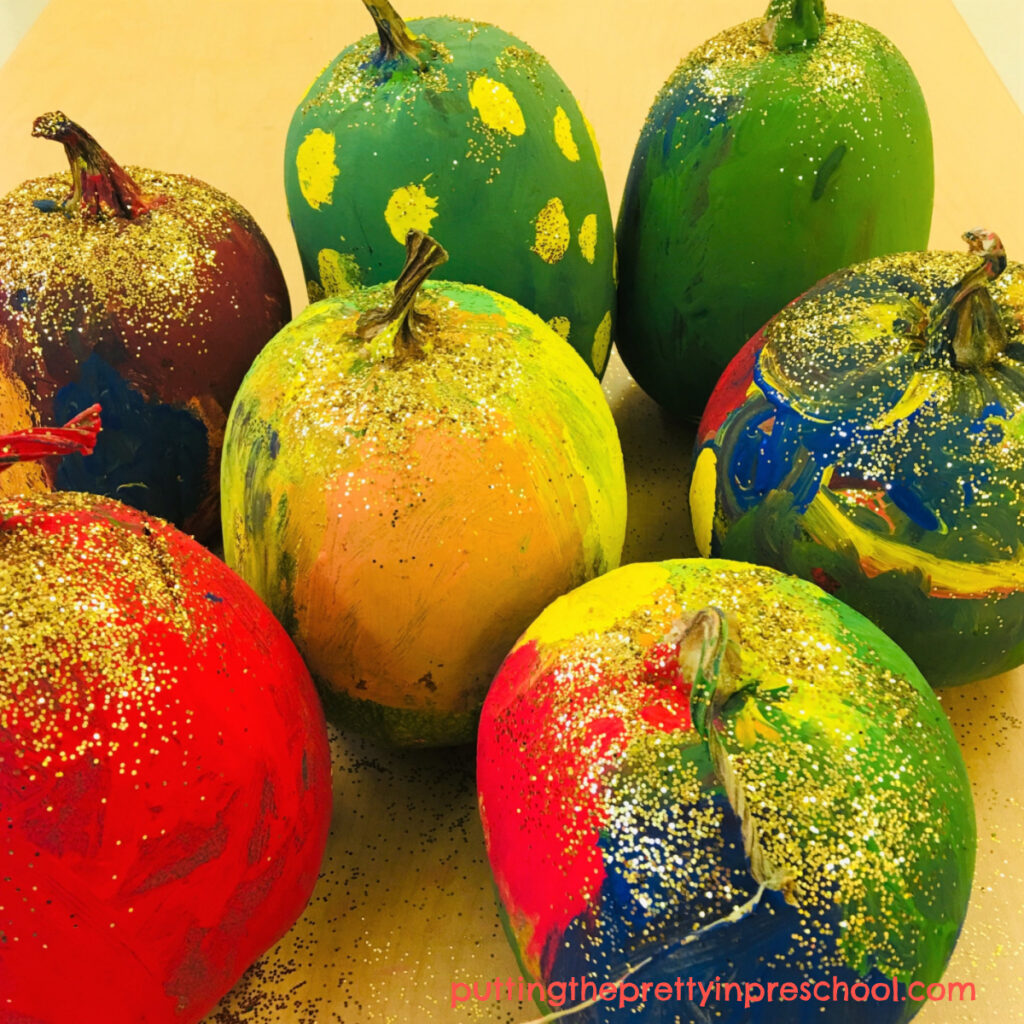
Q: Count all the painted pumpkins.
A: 7